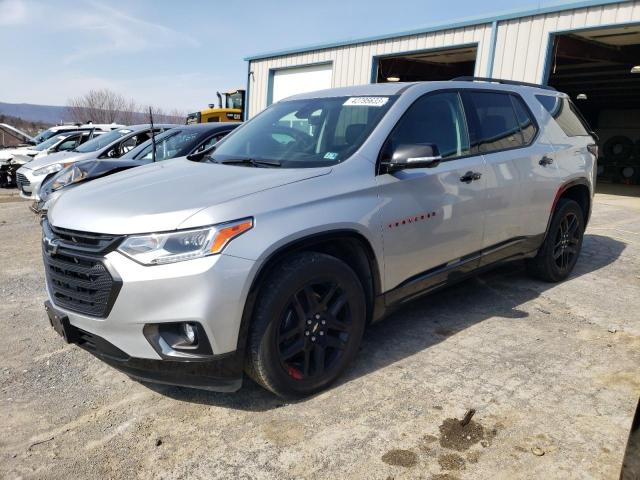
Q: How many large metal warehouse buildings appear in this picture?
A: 1